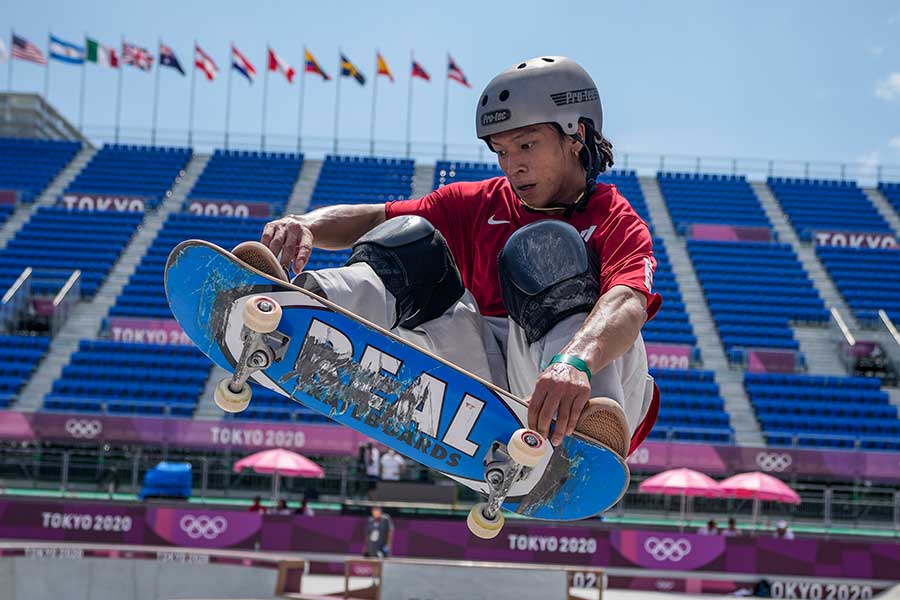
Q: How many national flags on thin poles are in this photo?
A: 13